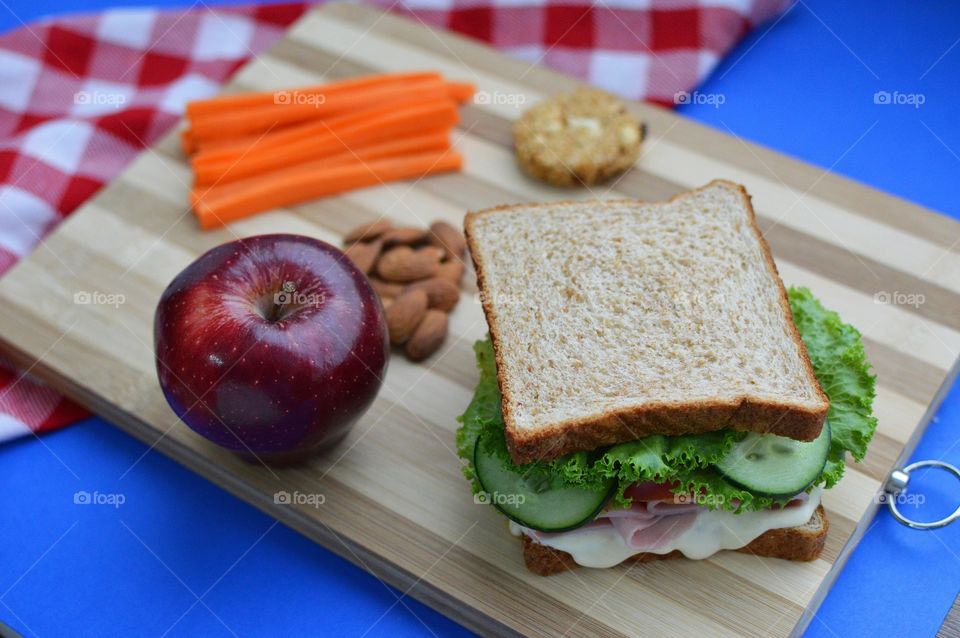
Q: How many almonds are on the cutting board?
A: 11